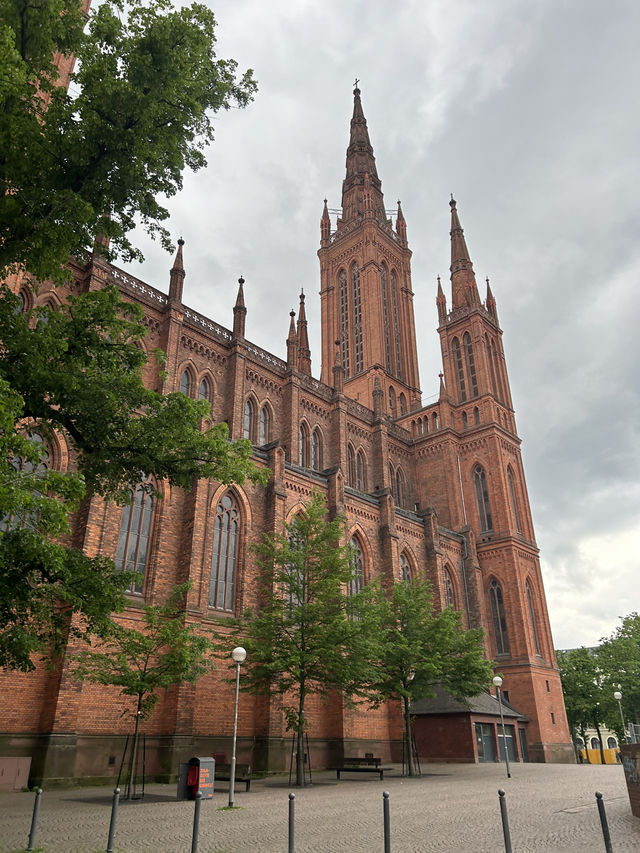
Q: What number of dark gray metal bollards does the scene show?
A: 7